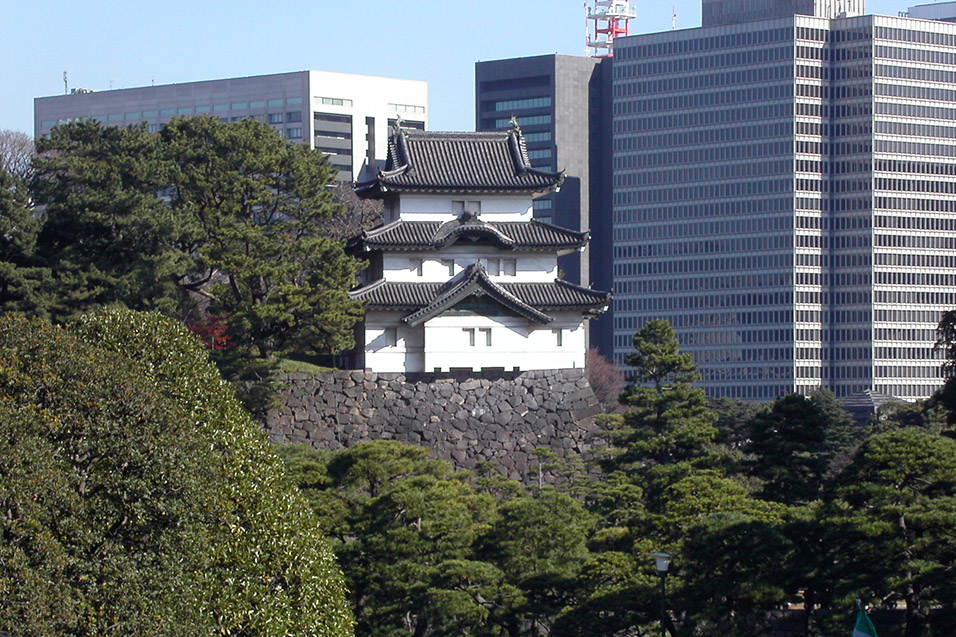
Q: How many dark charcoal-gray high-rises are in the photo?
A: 1